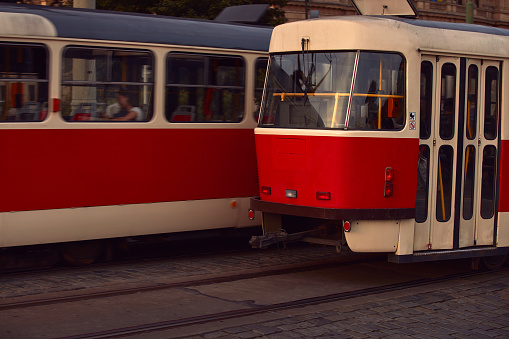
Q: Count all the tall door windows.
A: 8